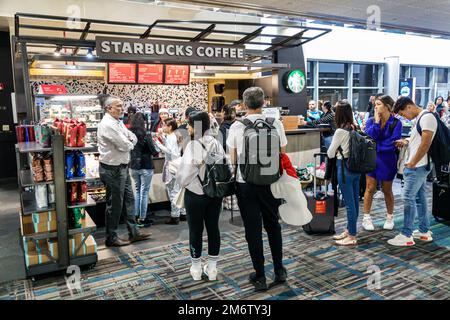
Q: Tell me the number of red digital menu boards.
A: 3